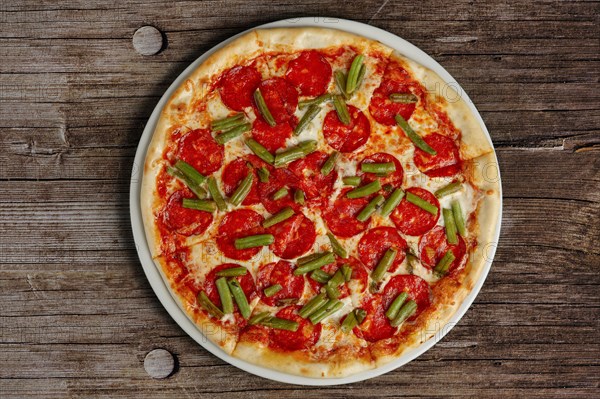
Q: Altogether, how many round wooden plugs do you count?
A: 2